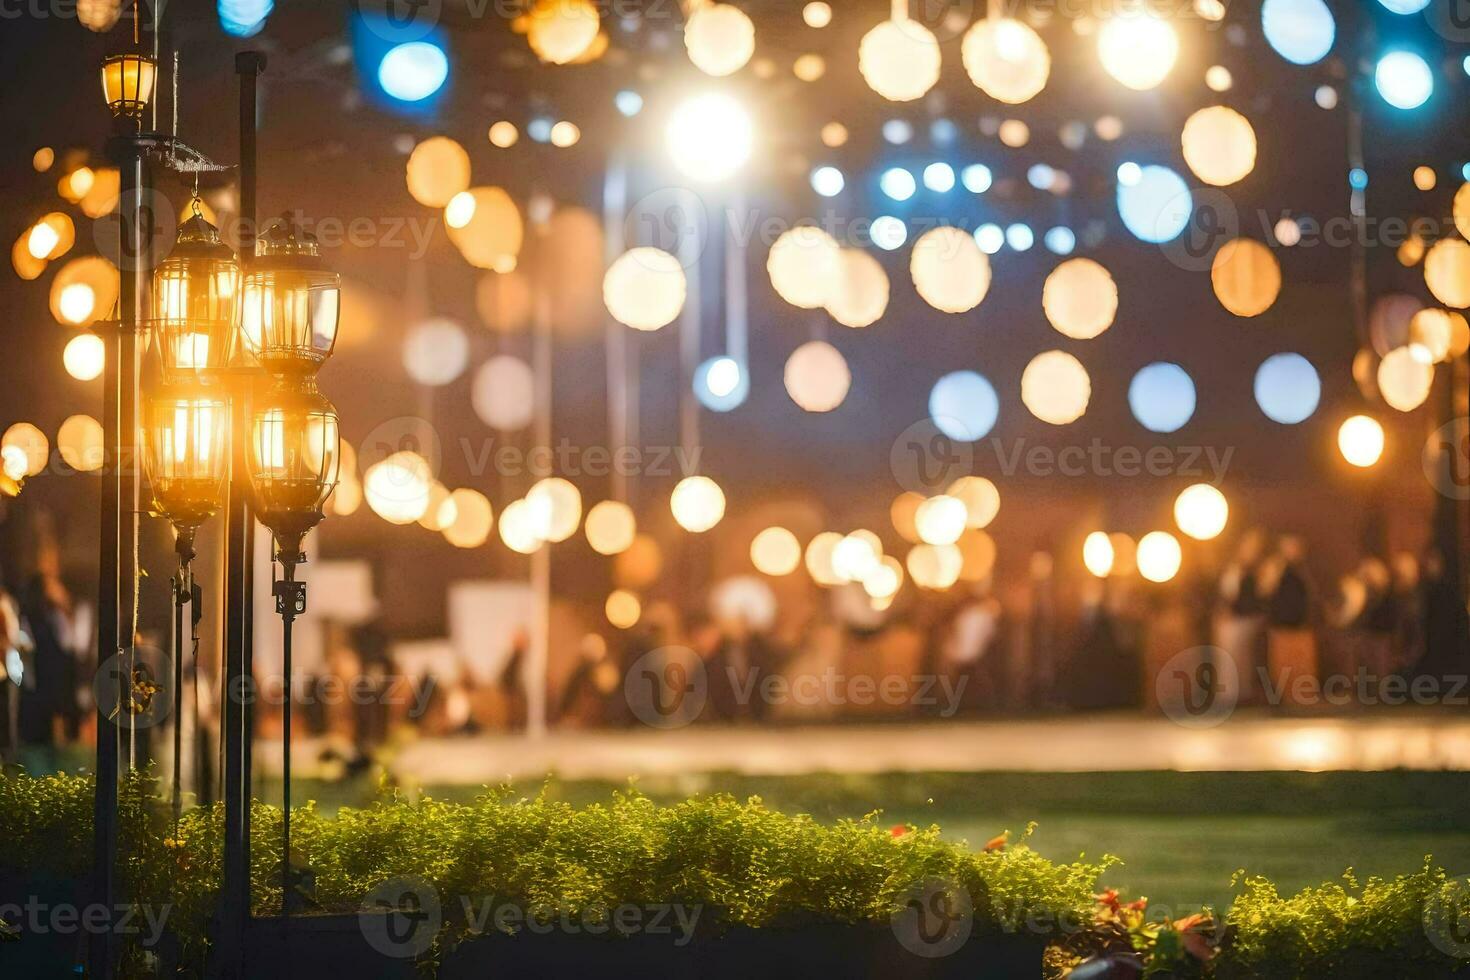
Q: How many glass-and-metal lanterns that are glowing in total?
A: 5